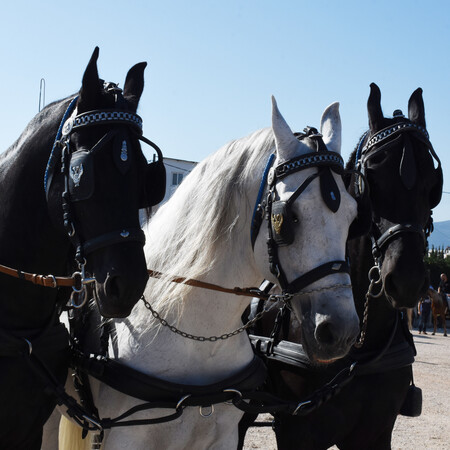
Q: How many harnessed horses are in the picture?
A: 3